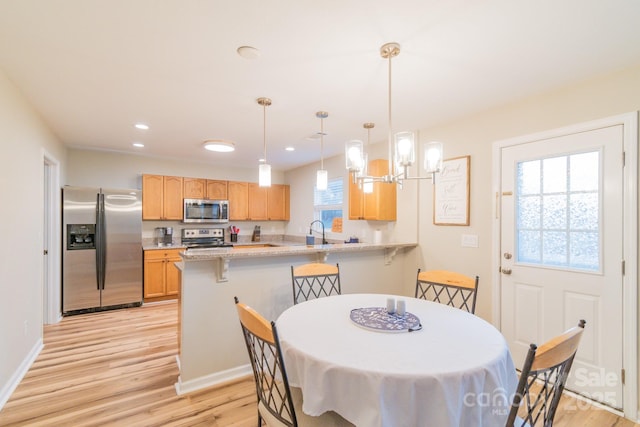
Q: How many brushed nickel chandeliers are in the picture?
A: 1